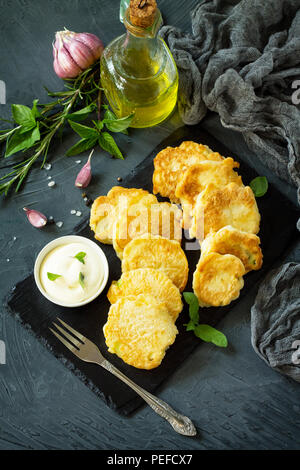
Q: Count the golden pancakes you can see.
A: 10